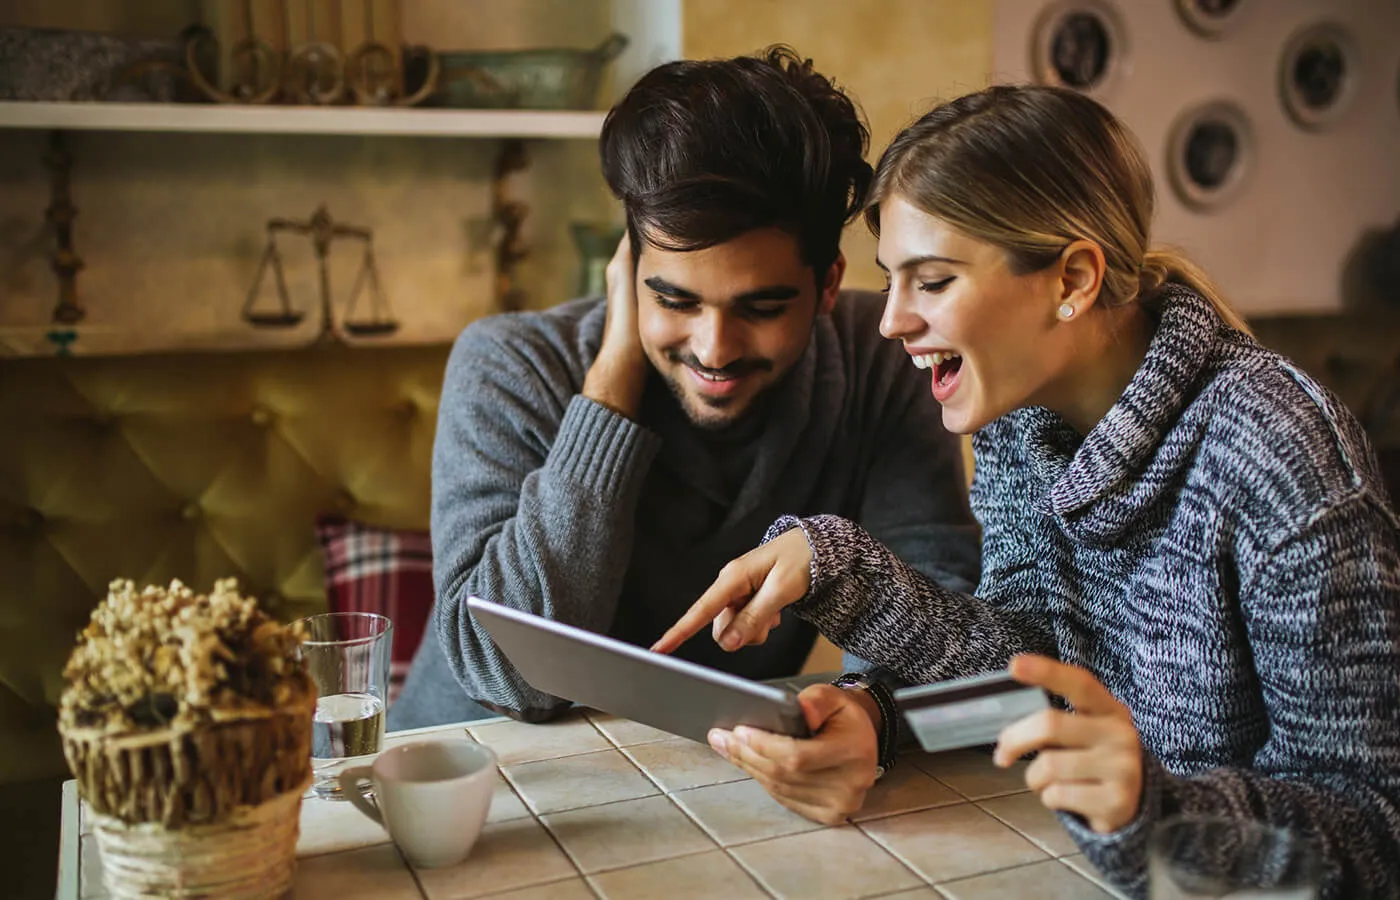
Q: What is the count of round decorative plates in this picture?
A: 4